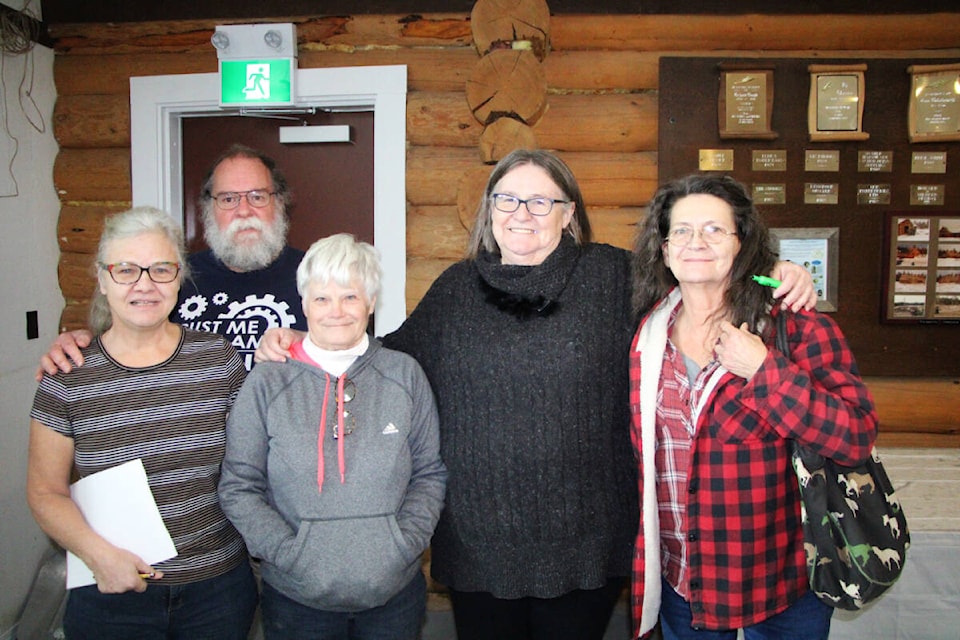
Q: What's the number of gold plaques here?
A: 12